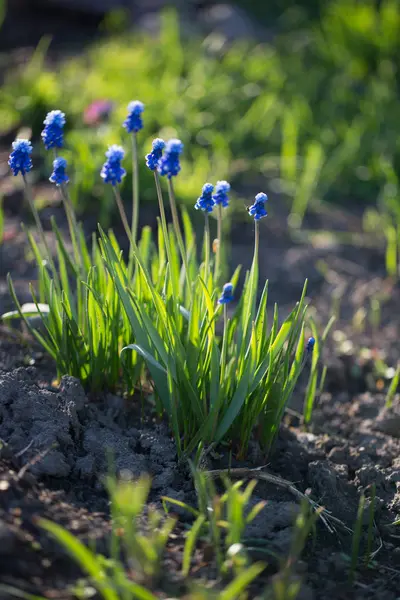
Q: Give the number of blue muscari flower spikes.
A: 12